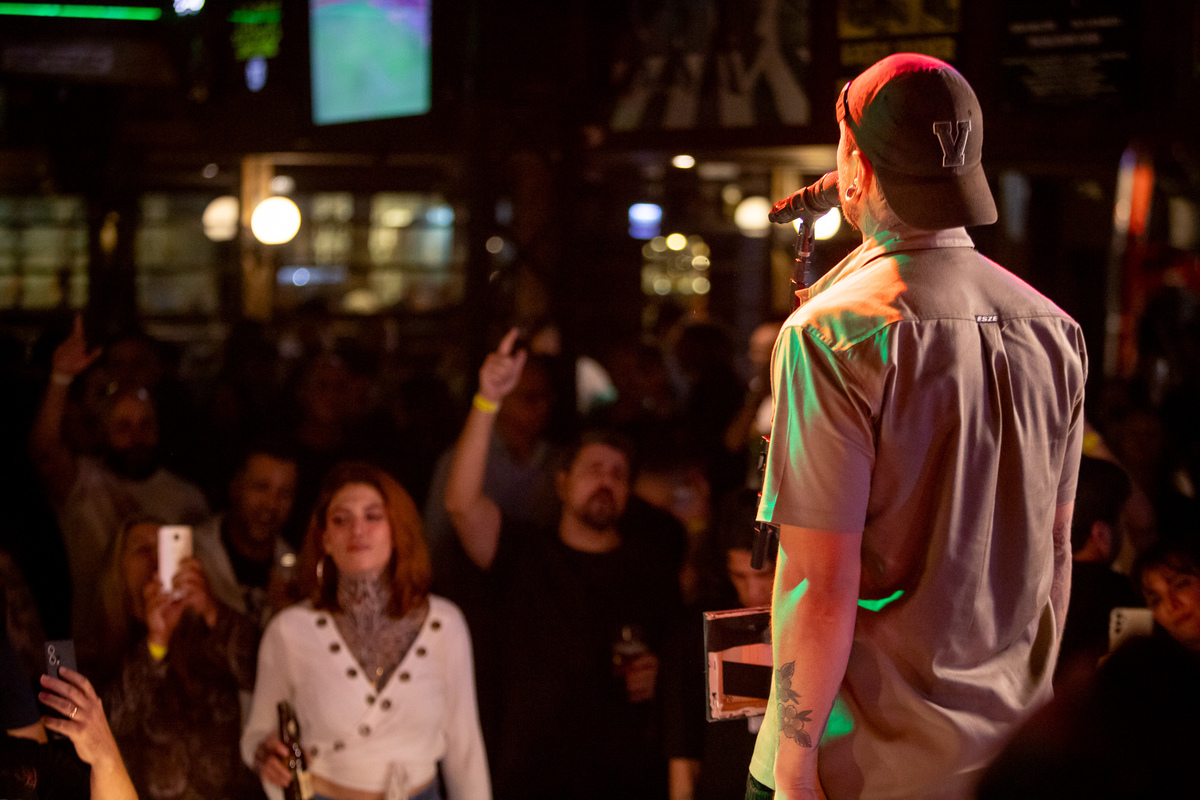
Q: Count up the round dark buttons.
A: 11